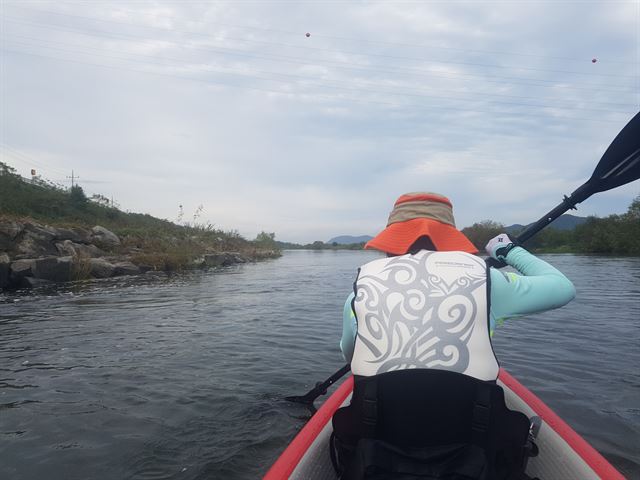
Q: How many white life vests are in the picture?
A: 1